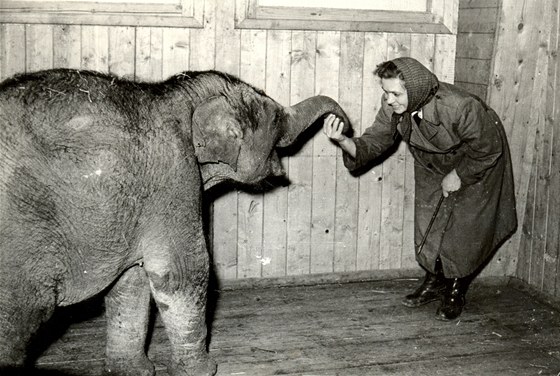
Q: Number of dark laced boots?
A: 2